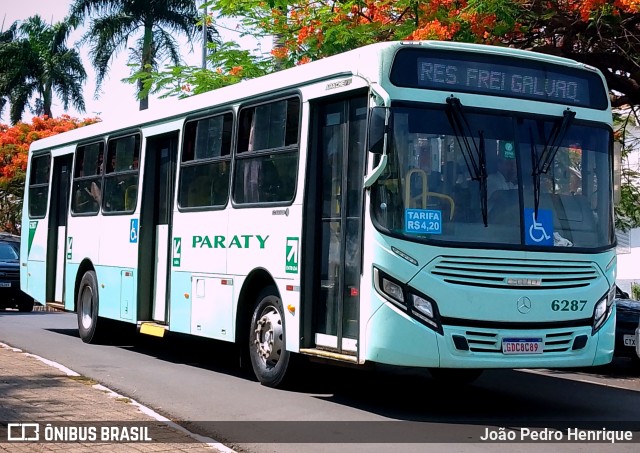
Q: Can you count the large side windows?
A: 5